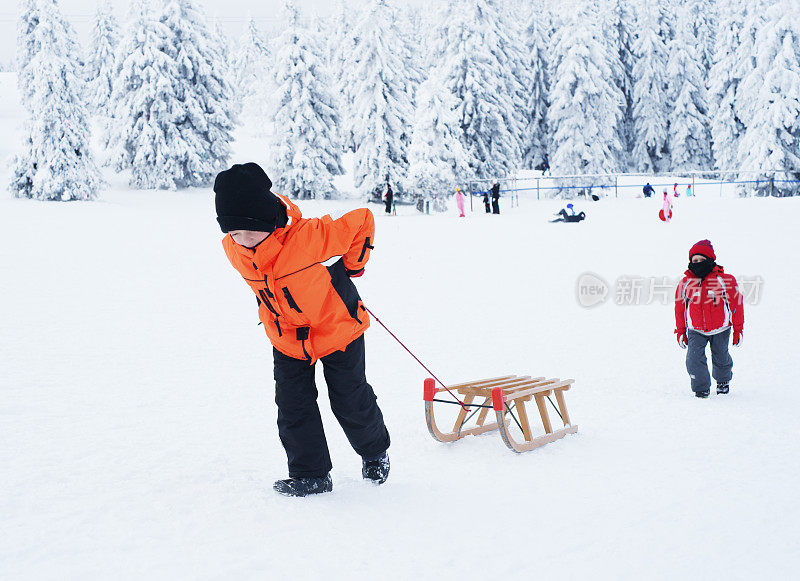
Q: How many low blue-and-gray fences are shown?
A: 1